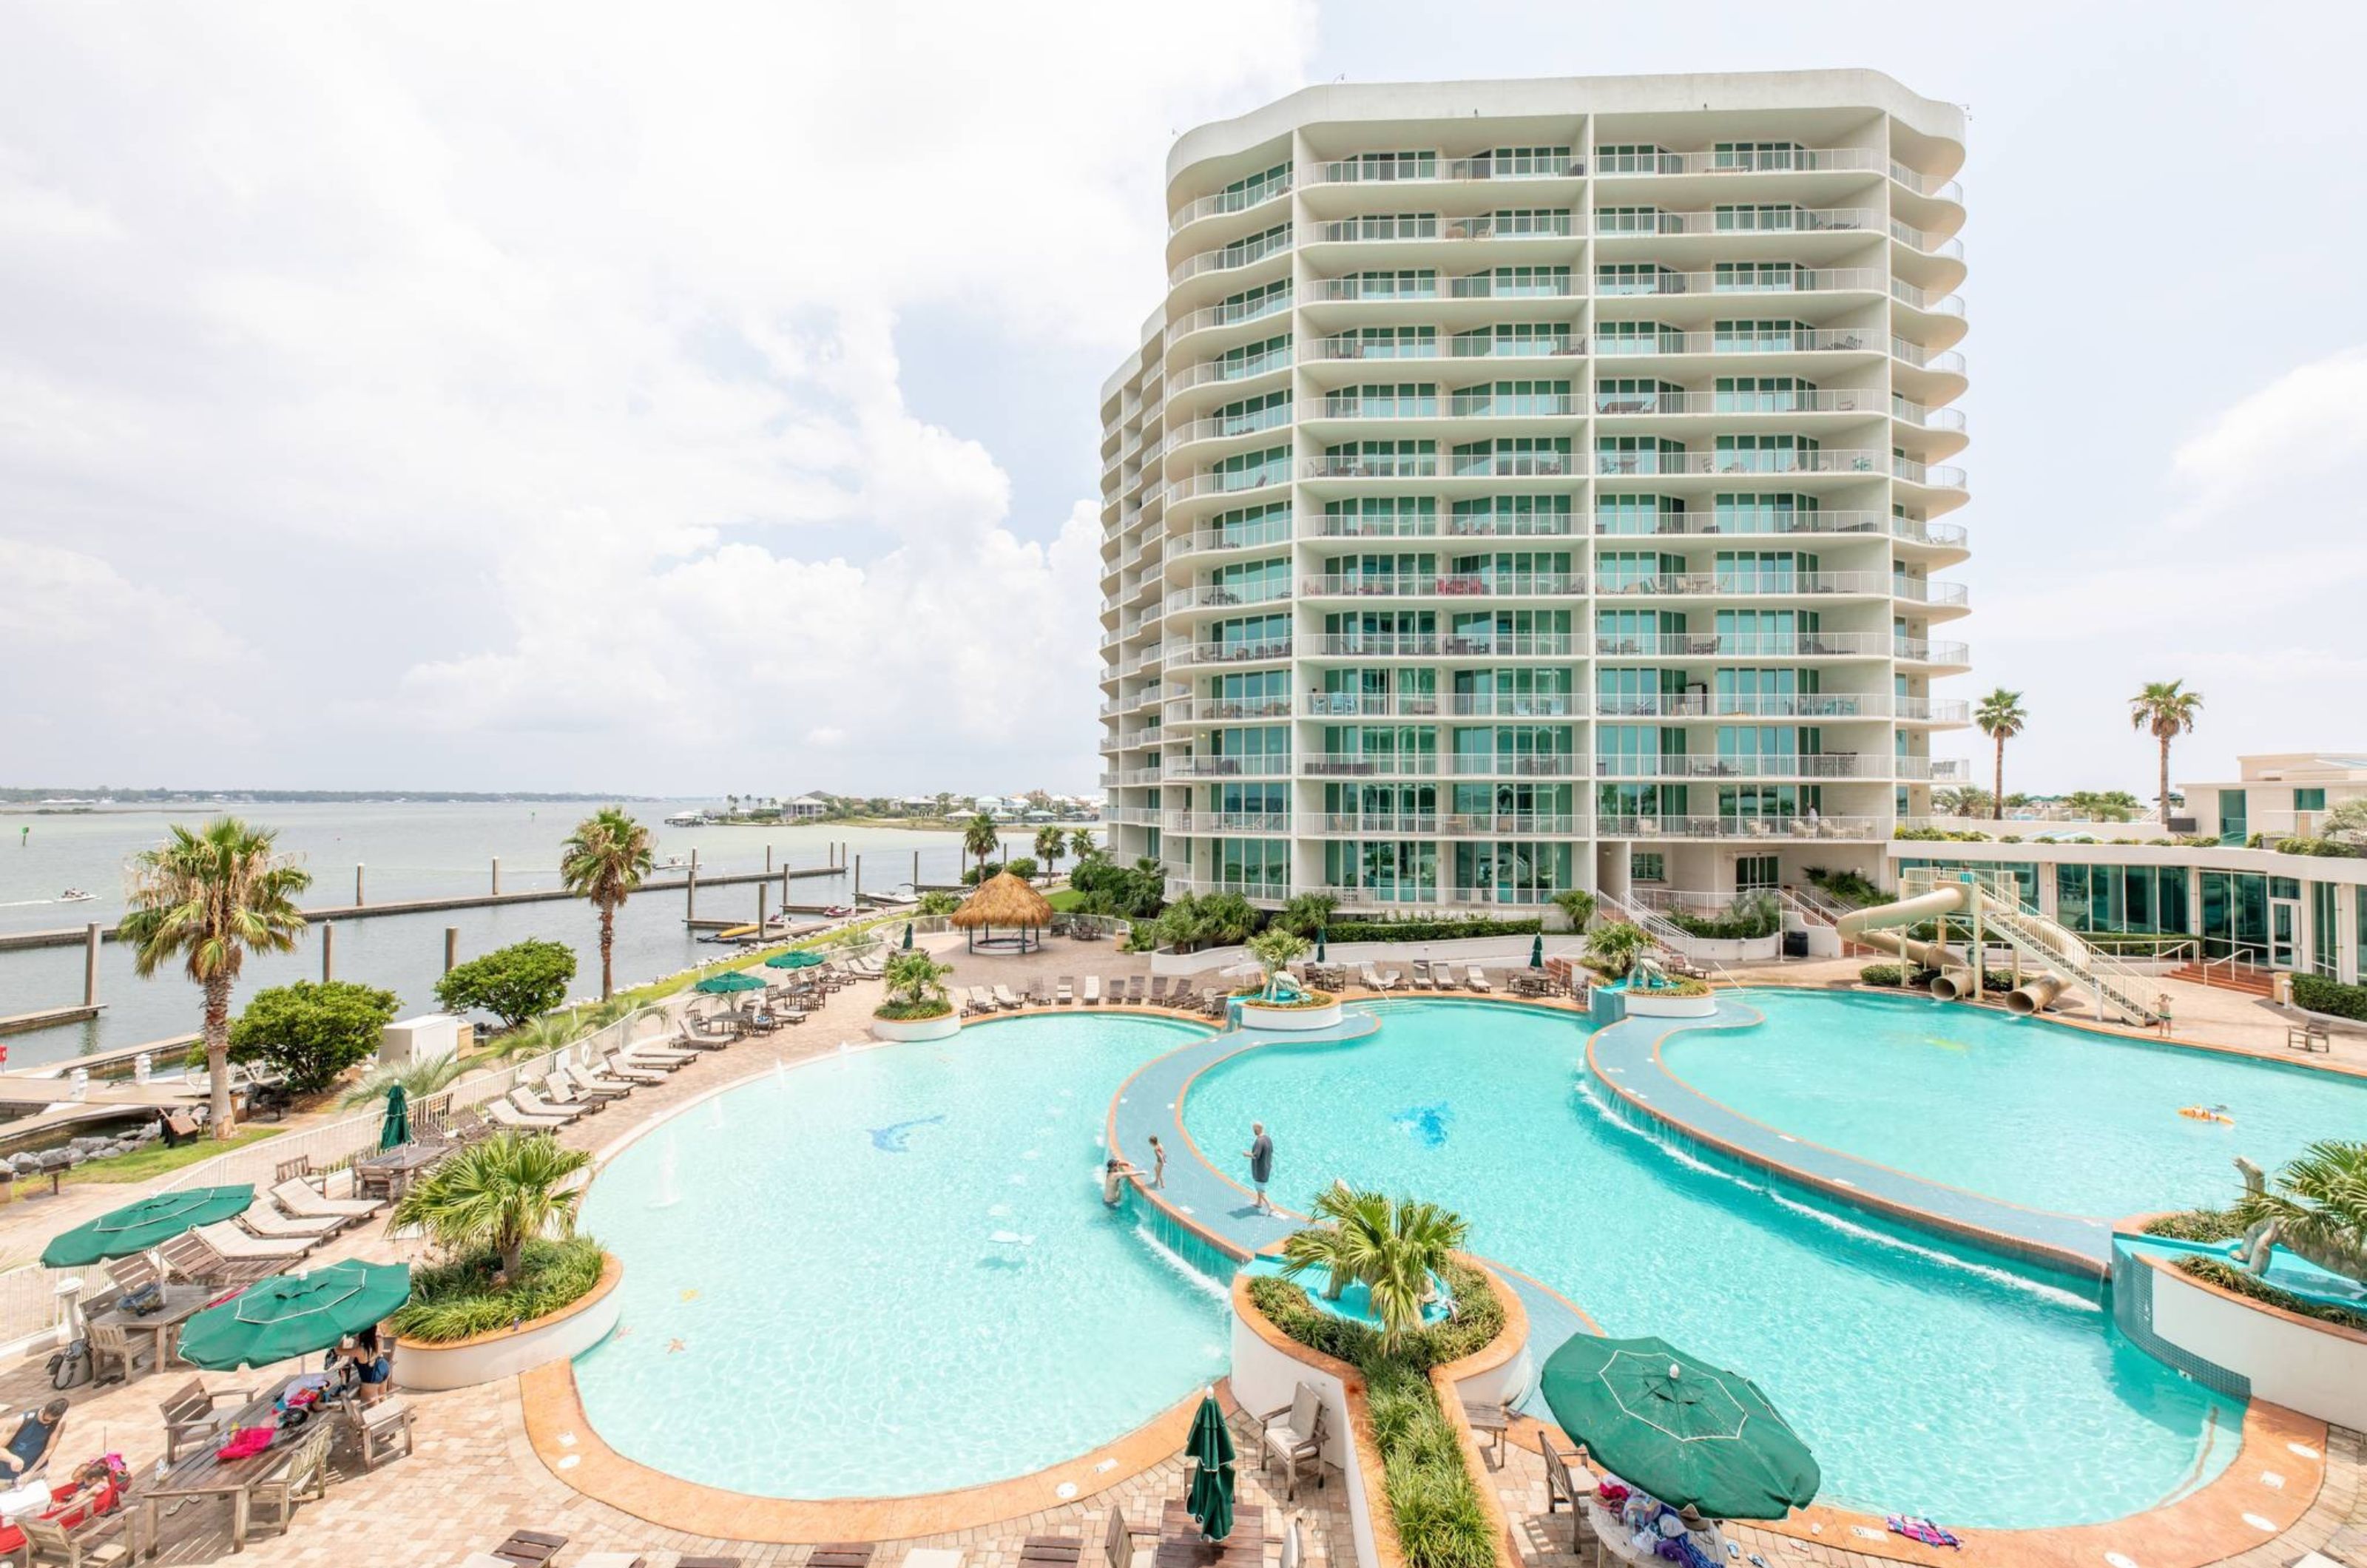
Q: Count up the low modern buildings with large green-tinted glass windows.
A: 1